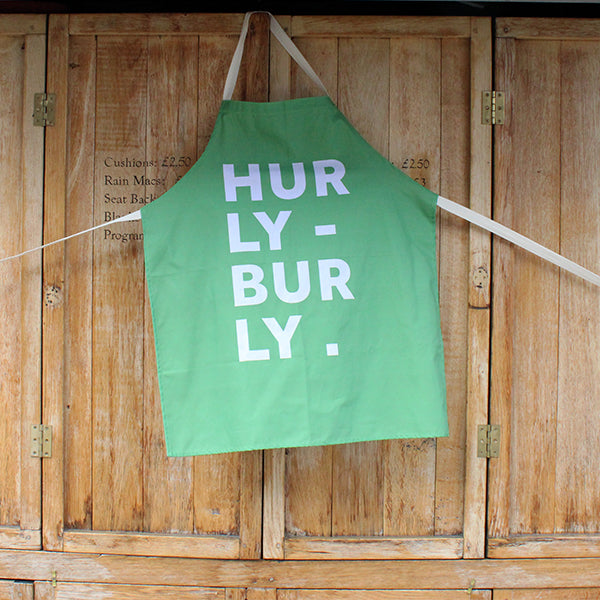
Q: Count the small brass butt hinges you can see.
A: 4